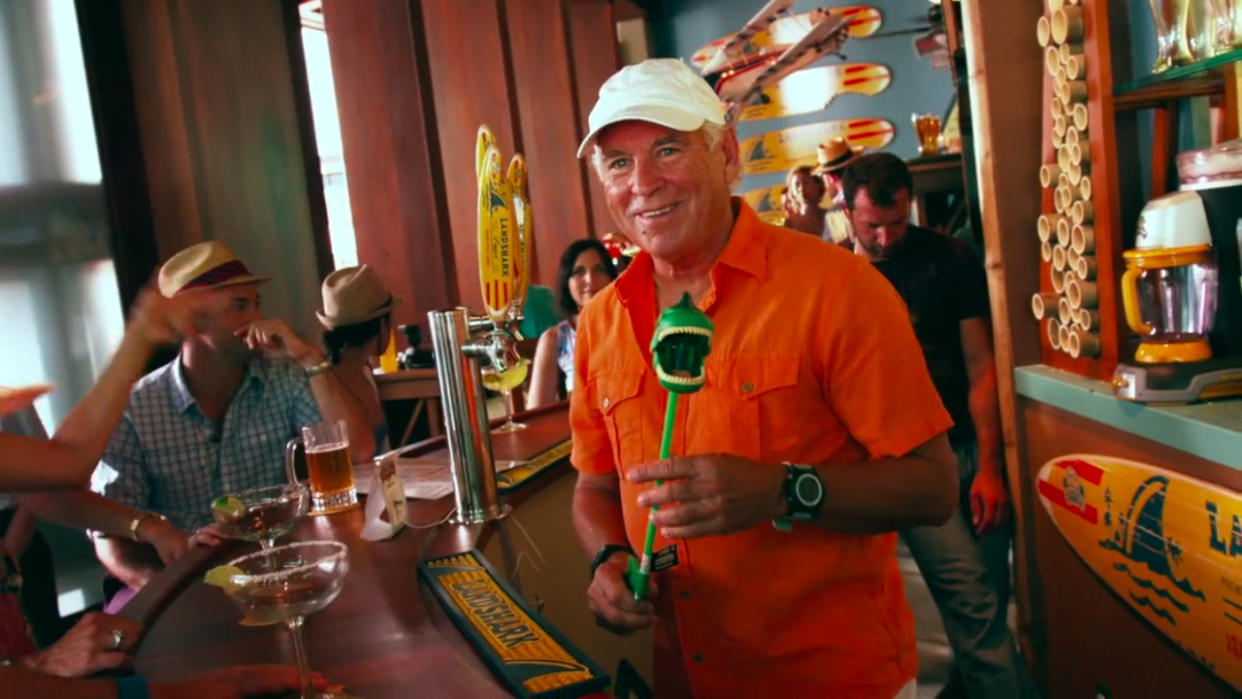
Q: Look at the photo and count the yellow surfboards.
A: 5